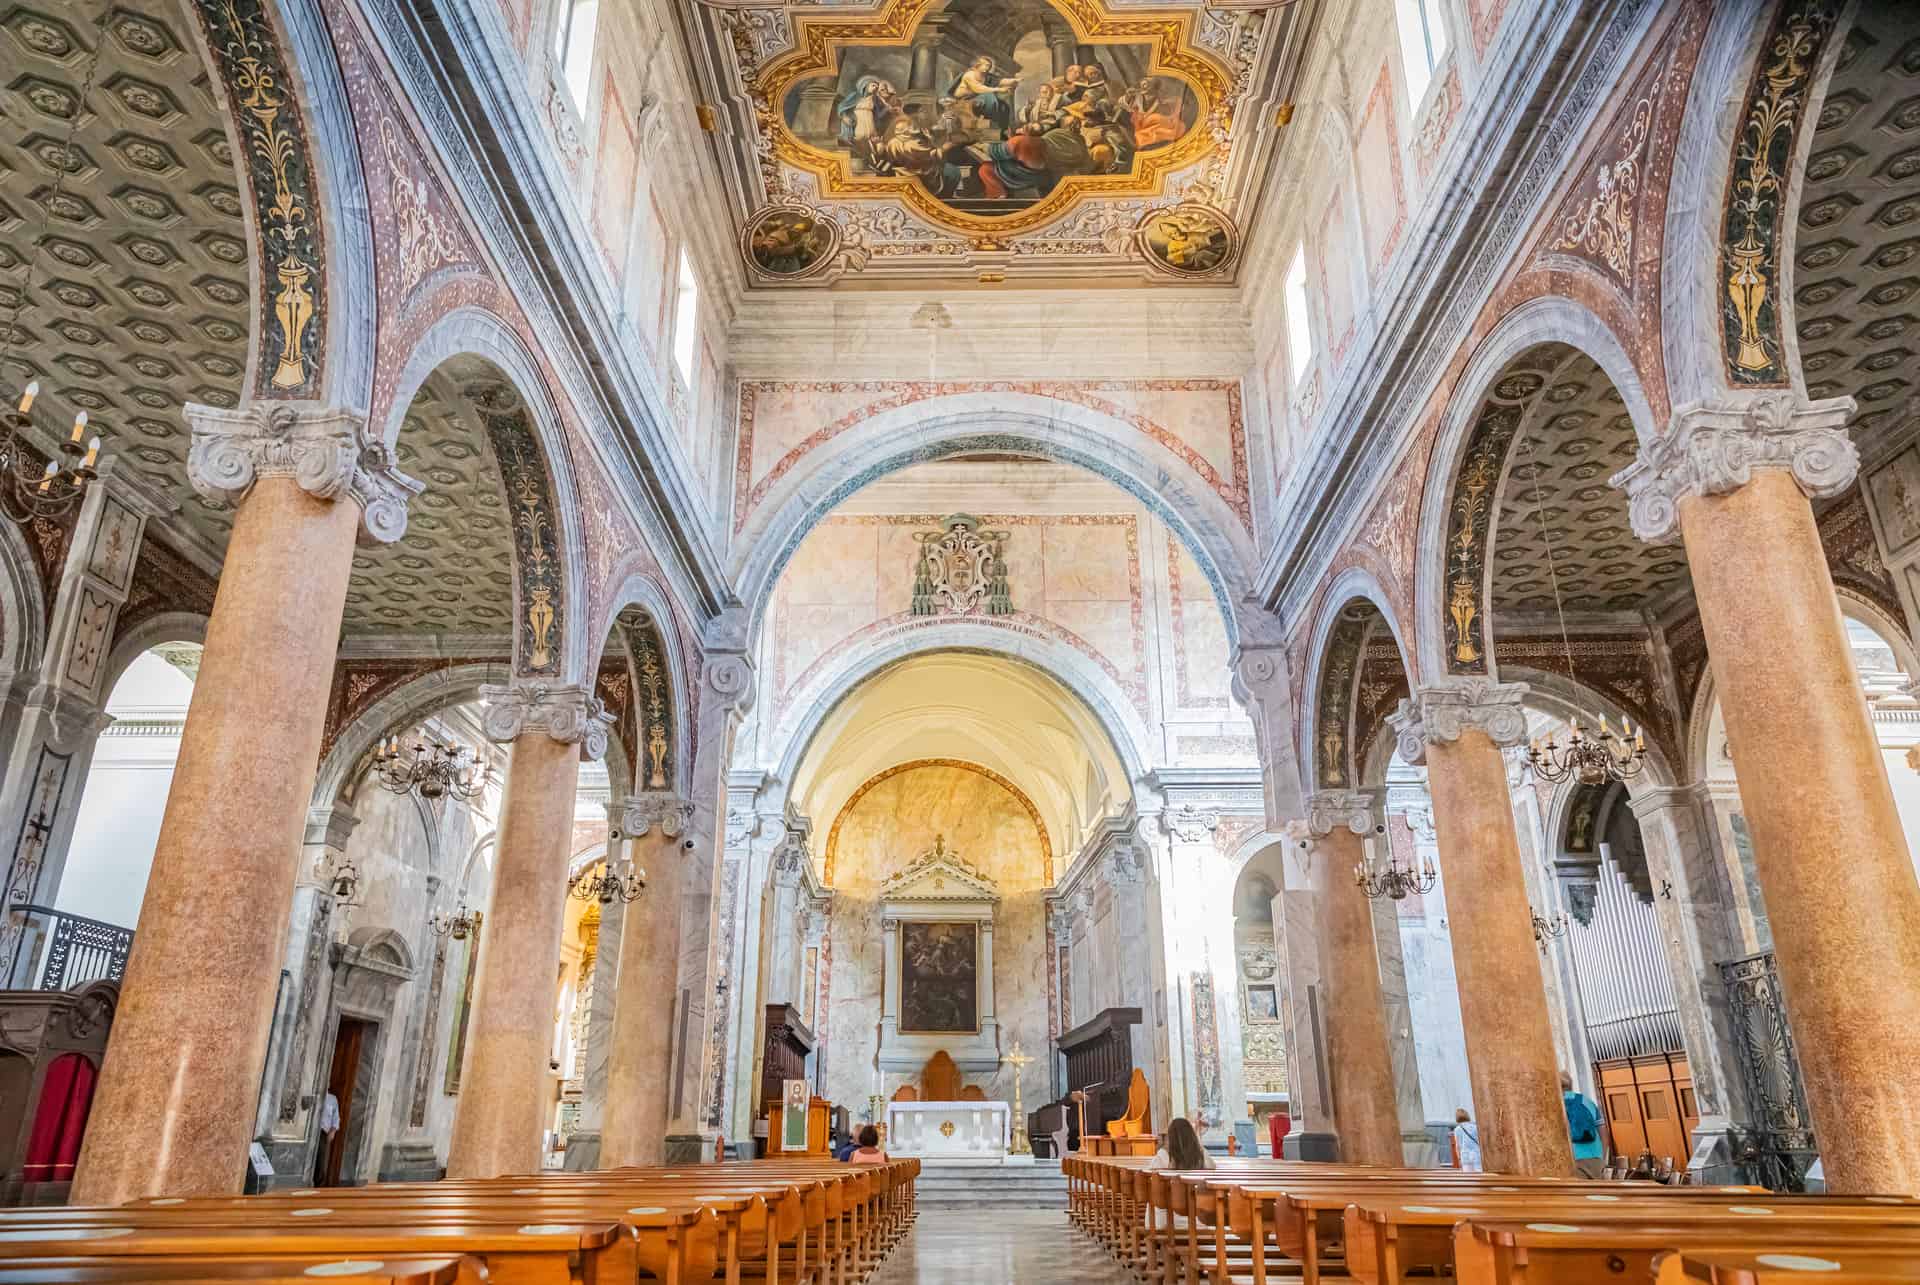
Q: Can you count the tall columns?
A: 6